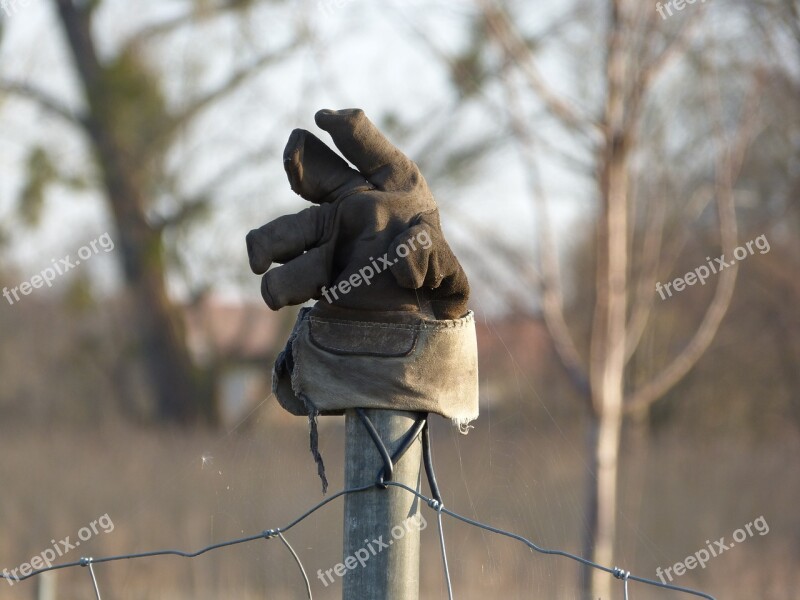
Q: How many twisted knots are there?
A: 4